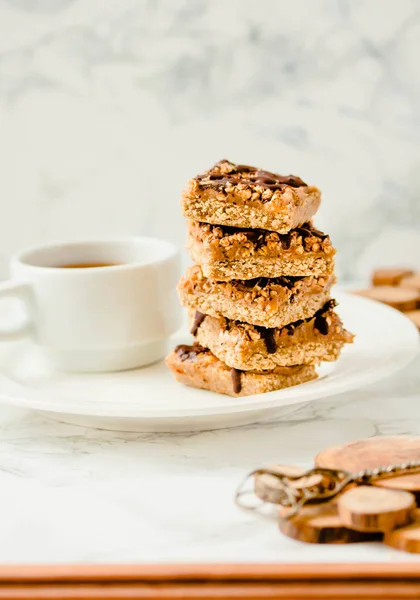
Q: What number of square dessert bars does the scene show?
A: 5